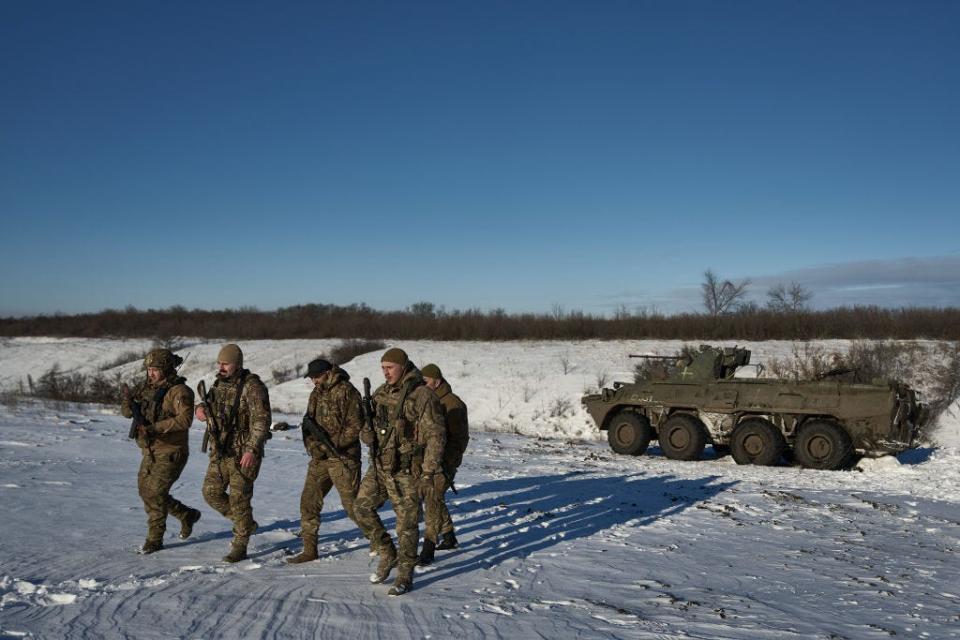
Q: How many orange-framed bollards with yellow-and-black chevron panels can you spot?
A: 0